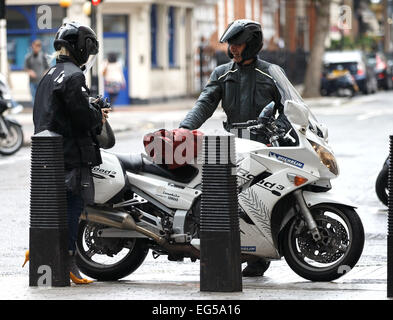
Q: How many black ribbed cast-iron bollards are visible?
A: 3